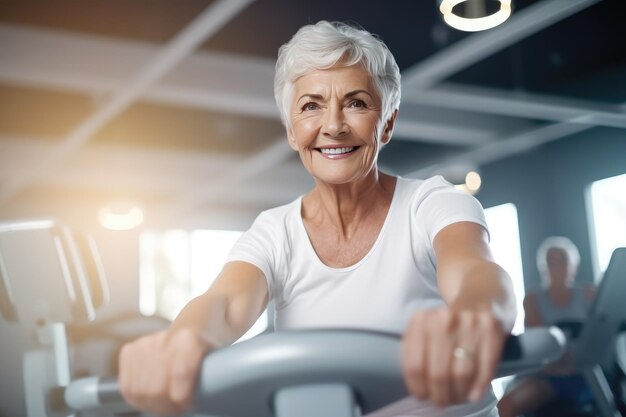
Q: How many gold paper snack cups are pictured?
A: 0